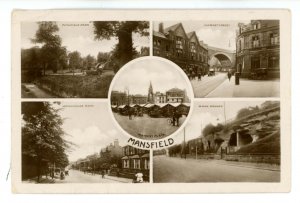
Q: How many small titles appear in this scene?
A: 5